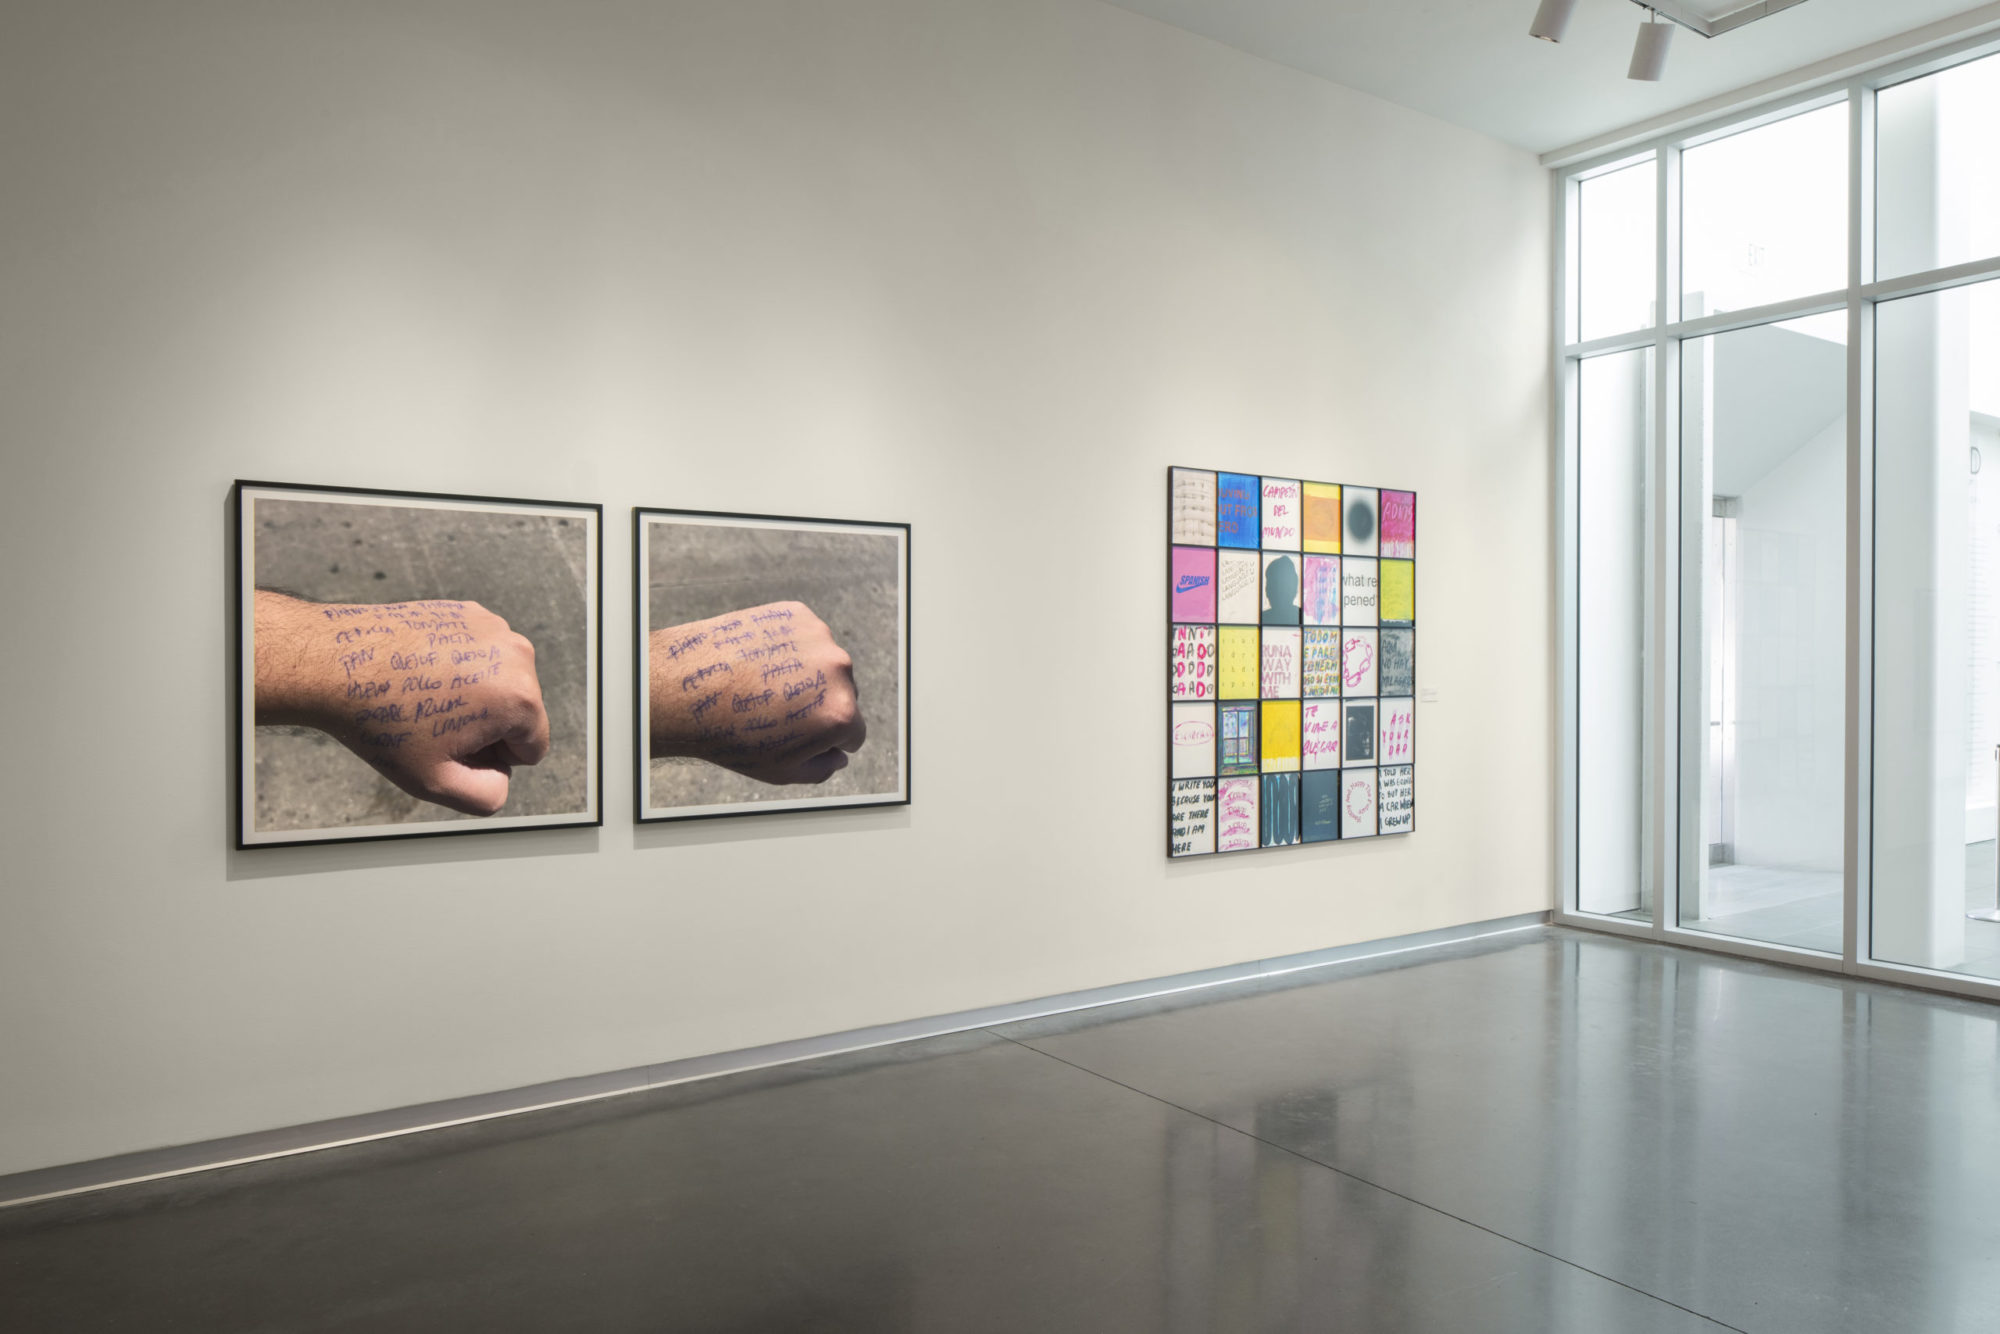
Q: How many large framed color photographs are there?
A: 2